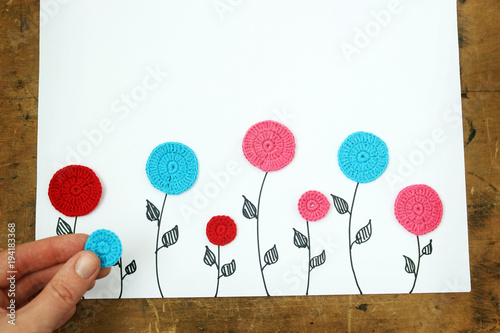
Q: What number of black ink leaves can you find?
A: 14